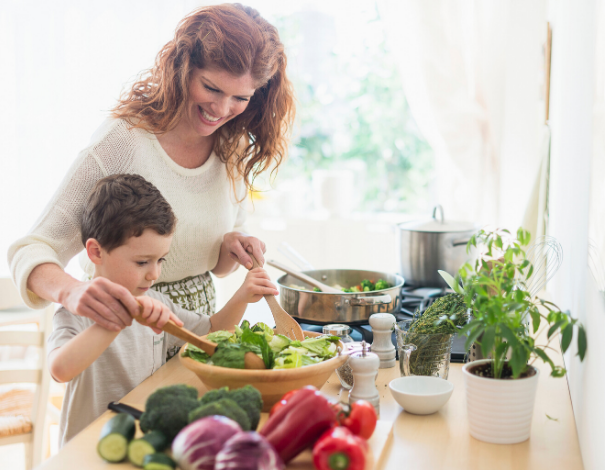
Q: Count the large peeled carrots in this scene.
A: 0